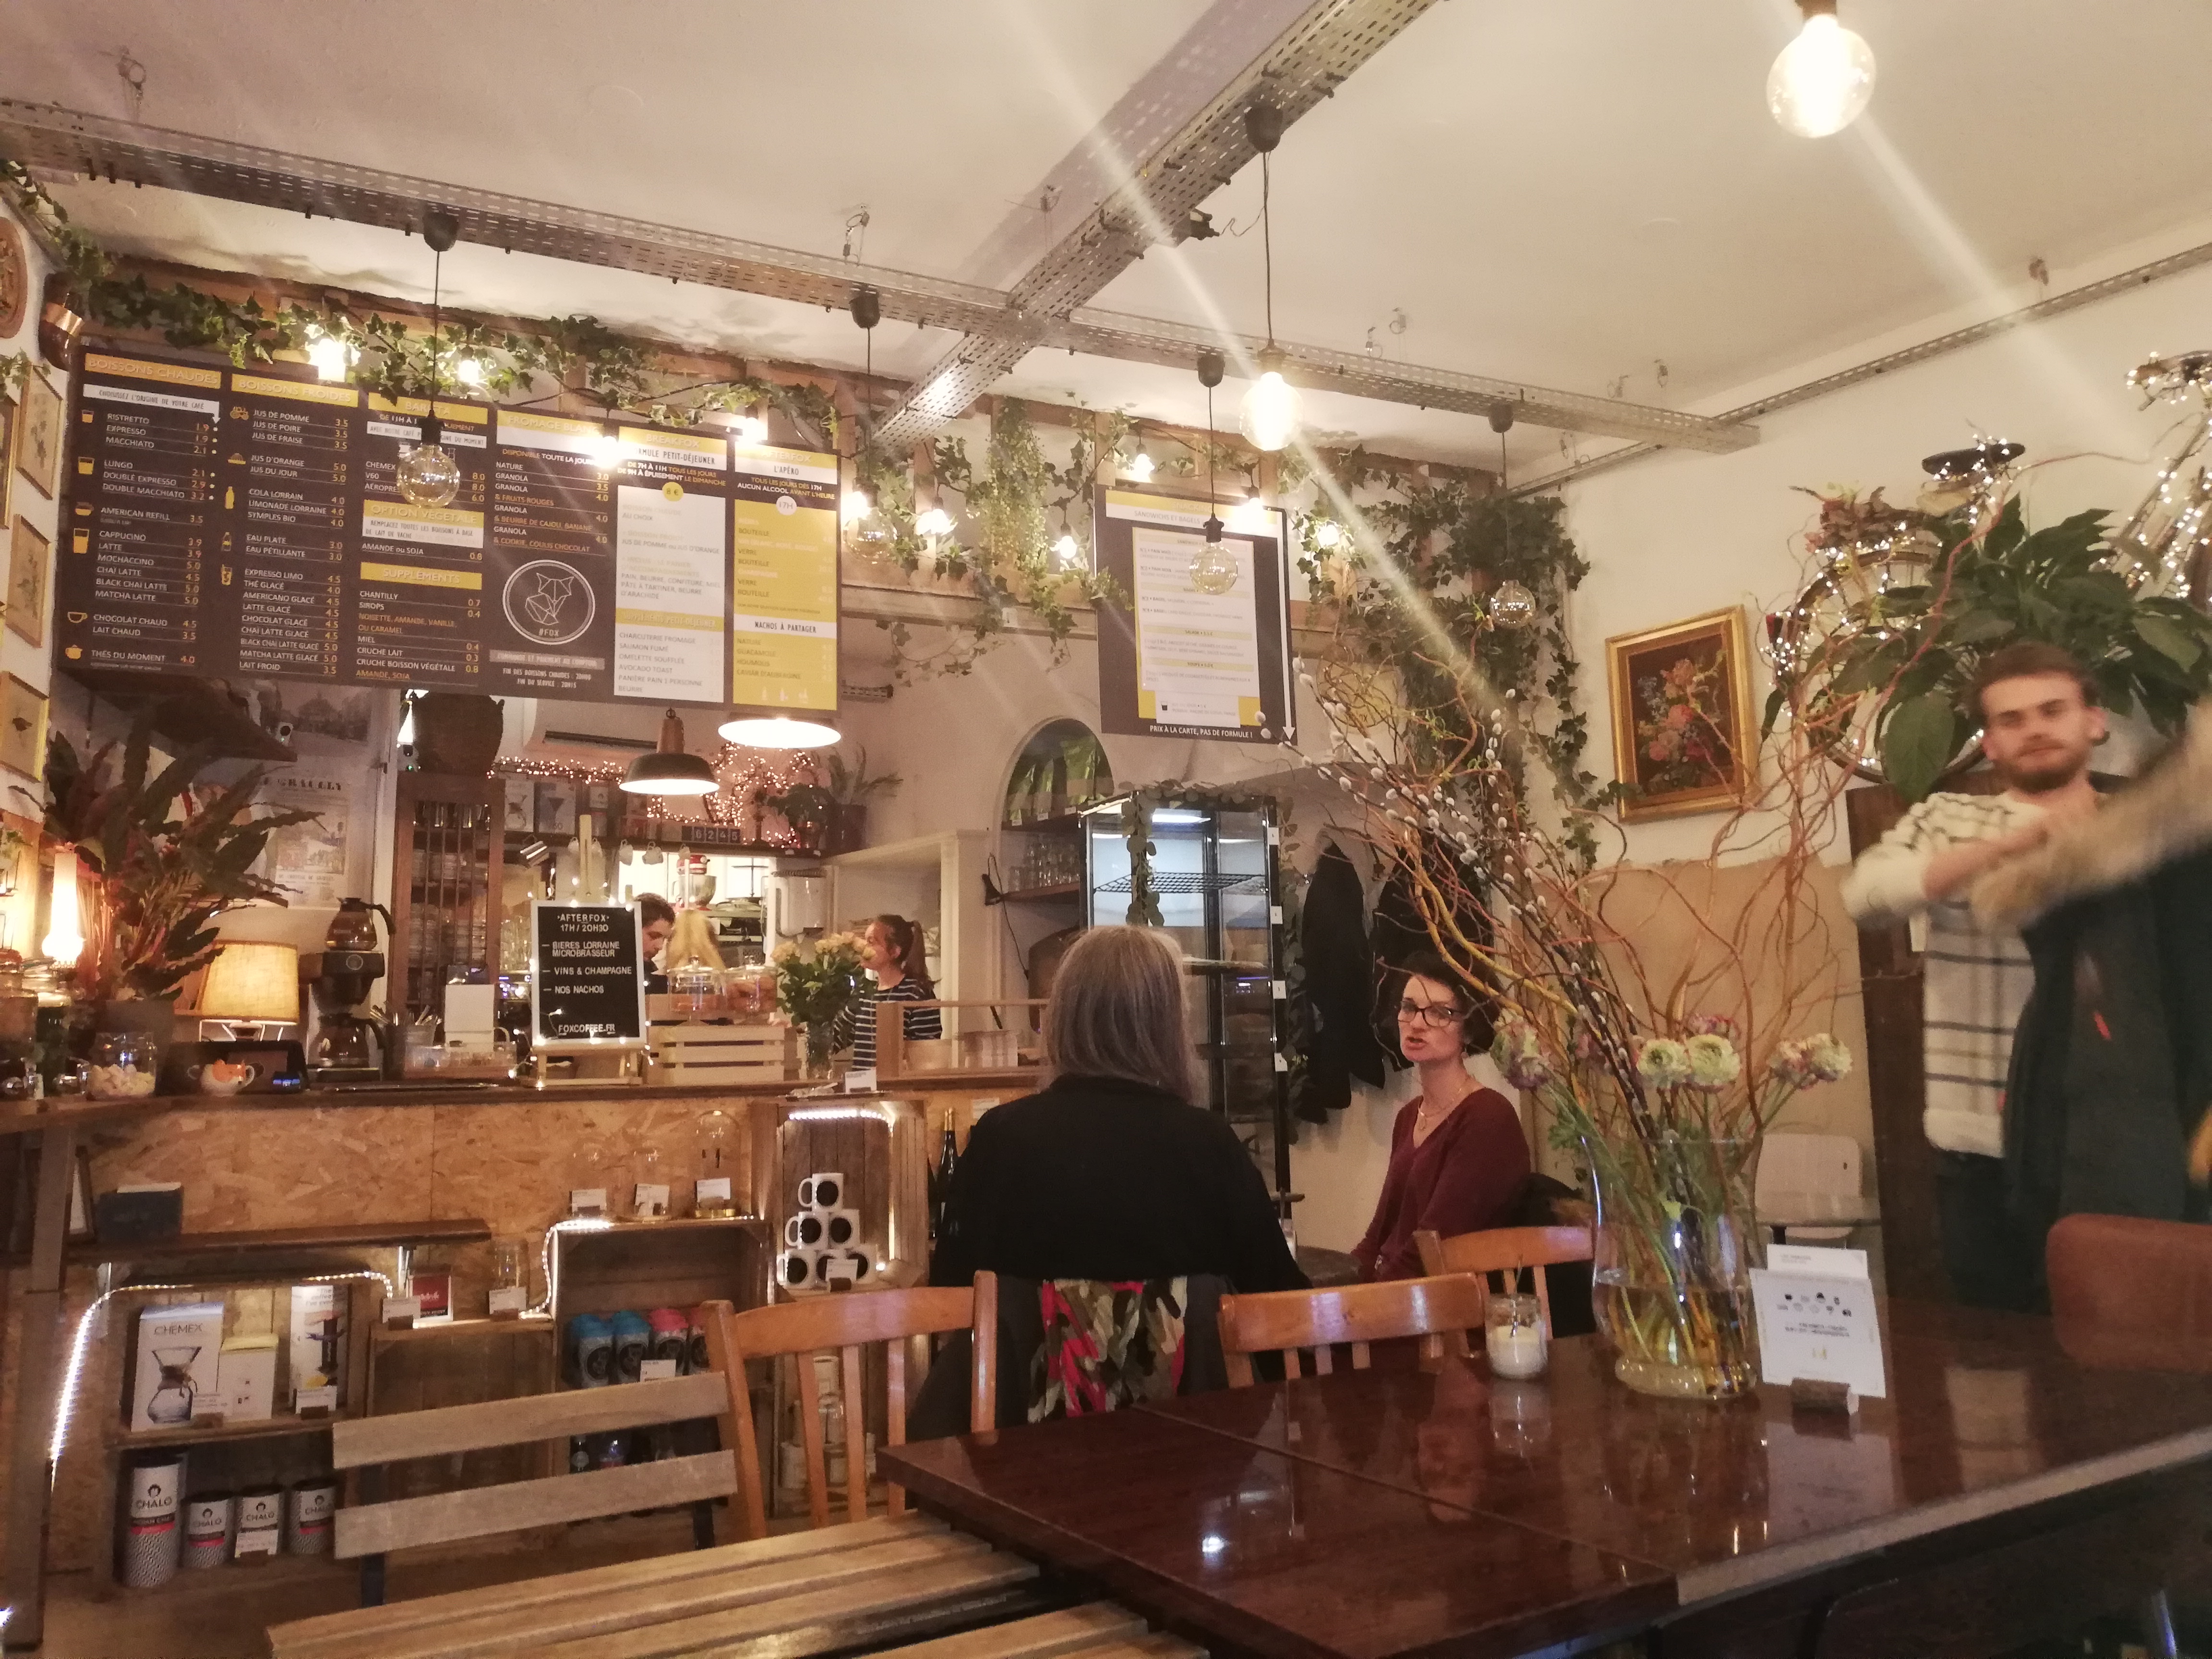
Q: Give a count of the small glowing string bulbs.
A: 10